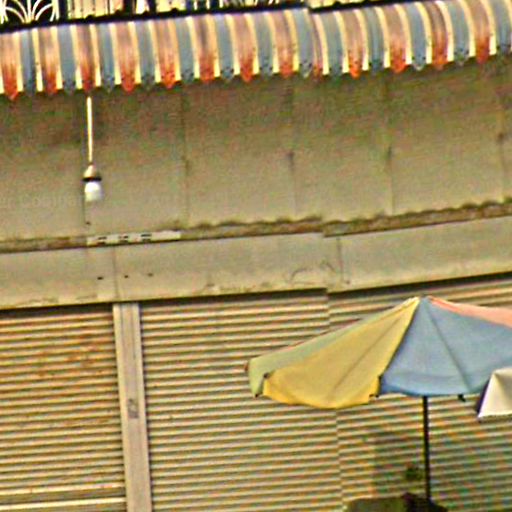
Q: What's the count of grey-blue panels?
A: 13